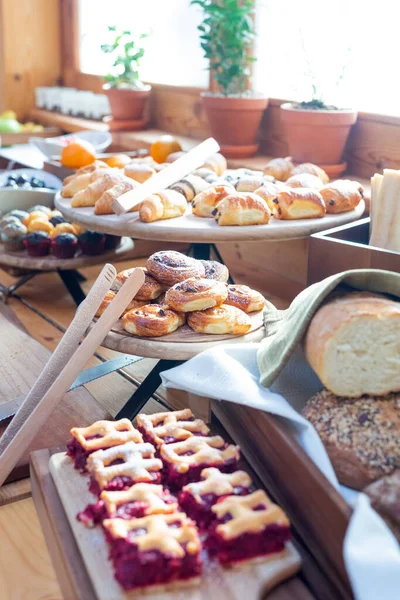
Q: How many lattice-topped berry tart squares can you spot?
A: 8